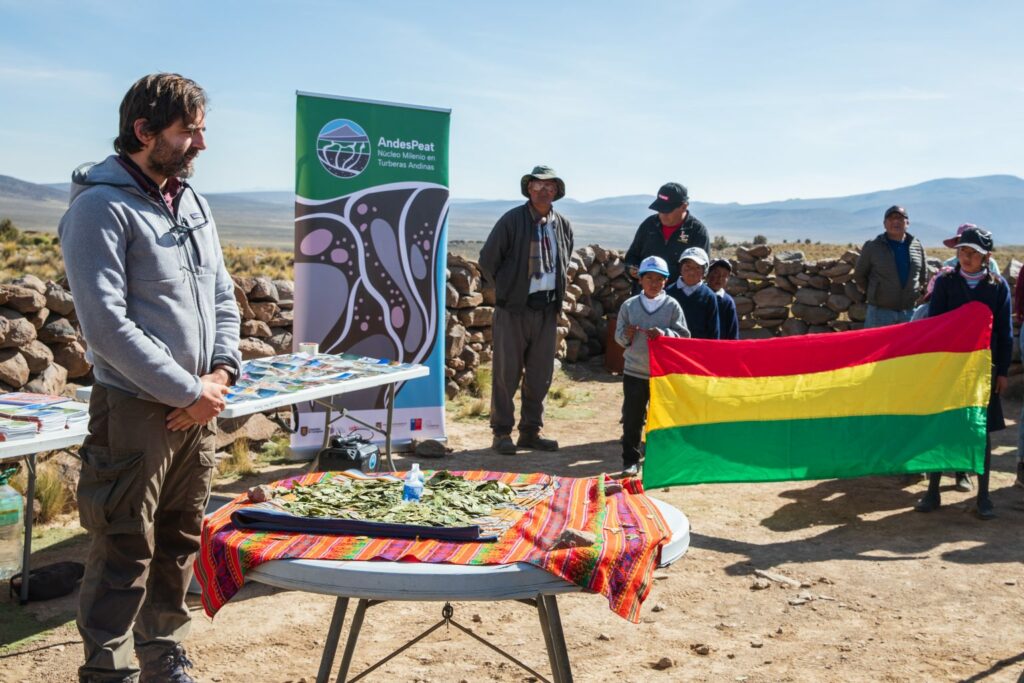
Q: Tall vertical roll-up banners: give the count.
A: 1